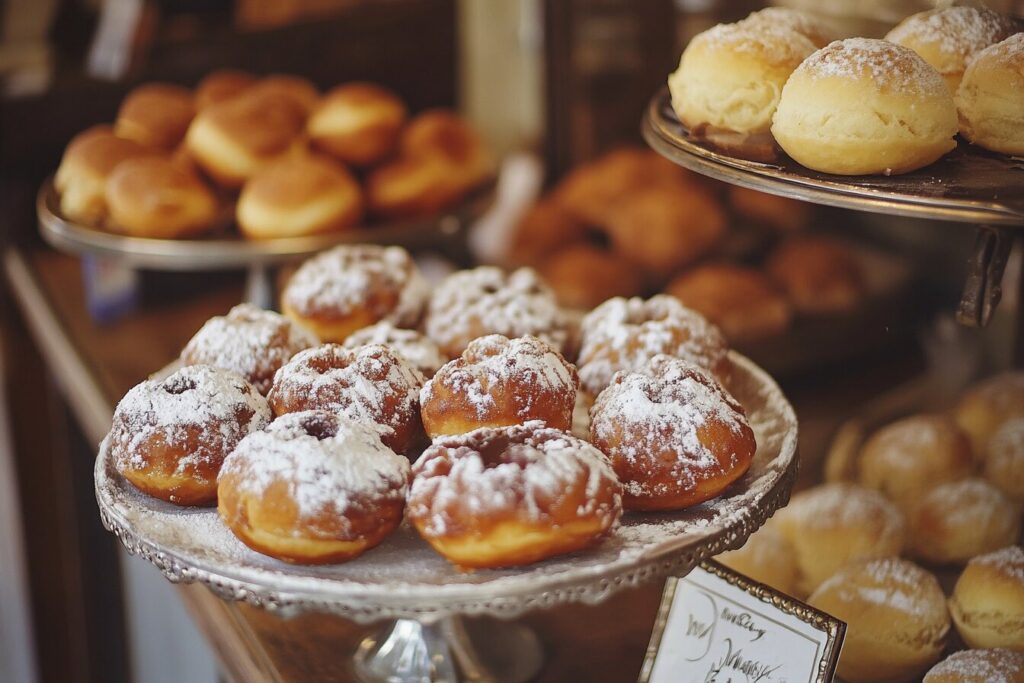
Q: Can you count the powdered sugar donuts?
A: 11